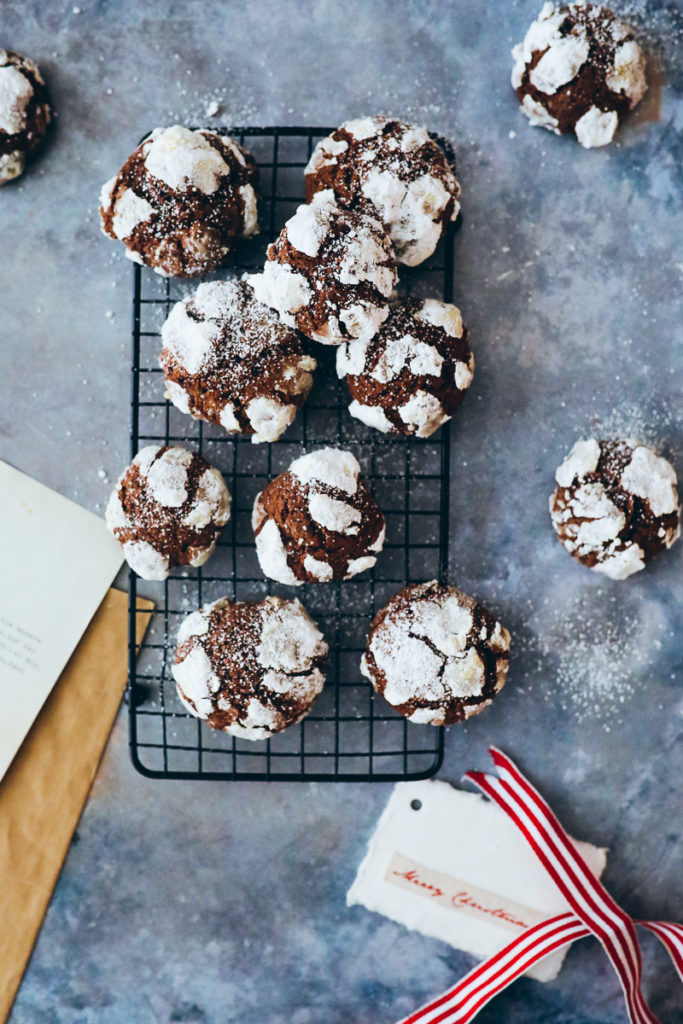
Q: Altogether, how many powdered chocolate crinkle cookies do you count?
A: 12